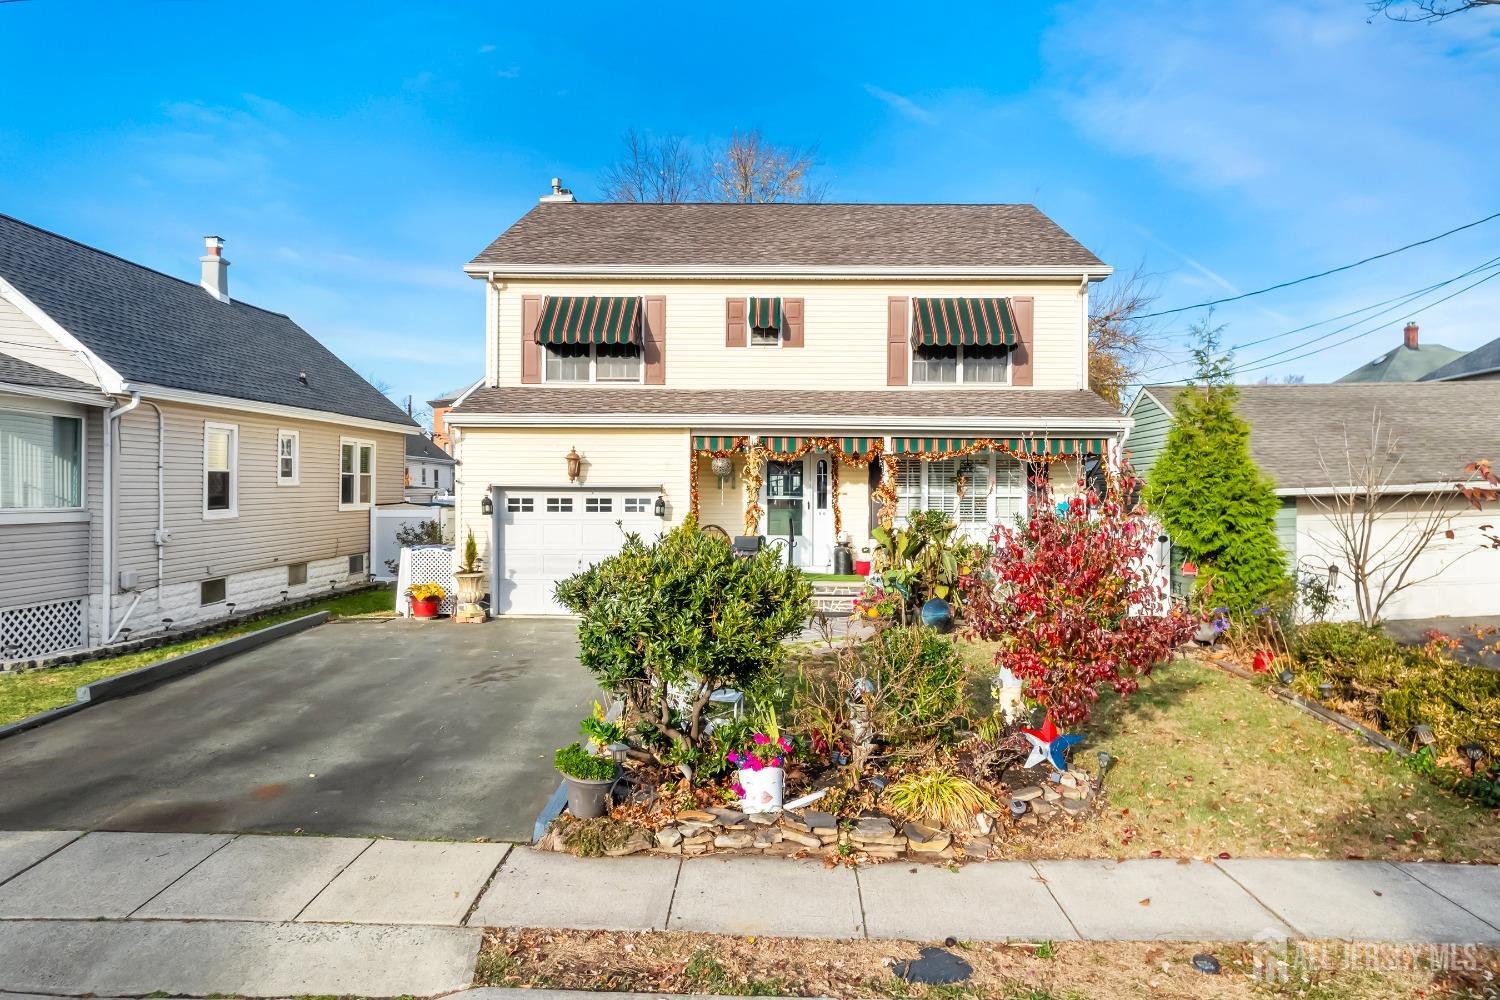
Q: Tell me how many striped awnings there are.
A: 6